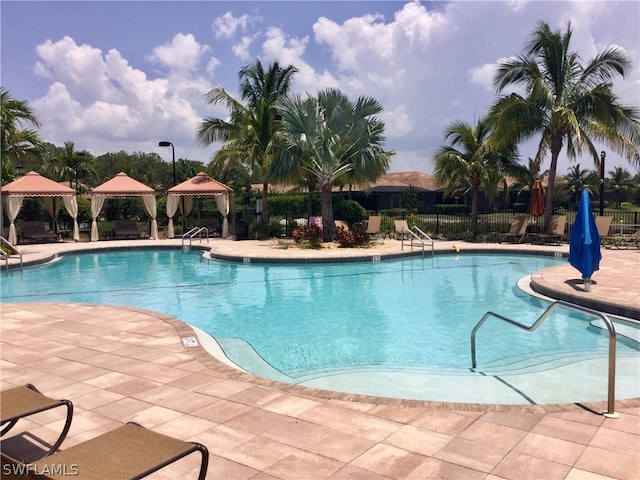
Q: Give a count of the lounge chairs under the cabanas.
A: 3